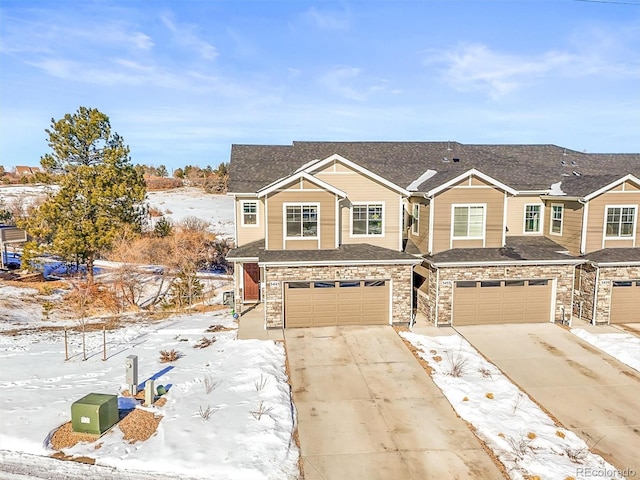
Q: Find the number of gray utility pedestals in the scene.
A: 2